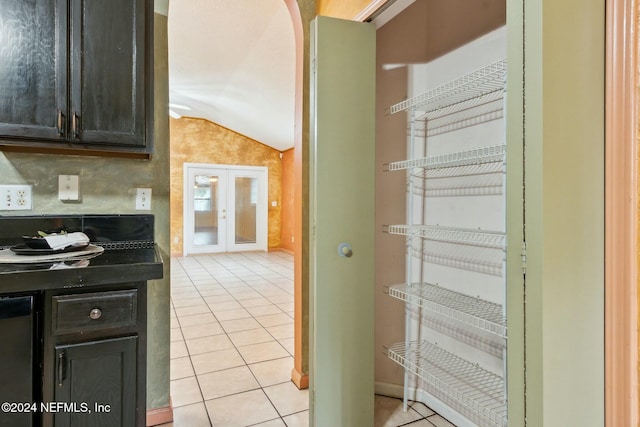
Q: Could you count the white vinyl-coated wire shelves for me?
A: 5